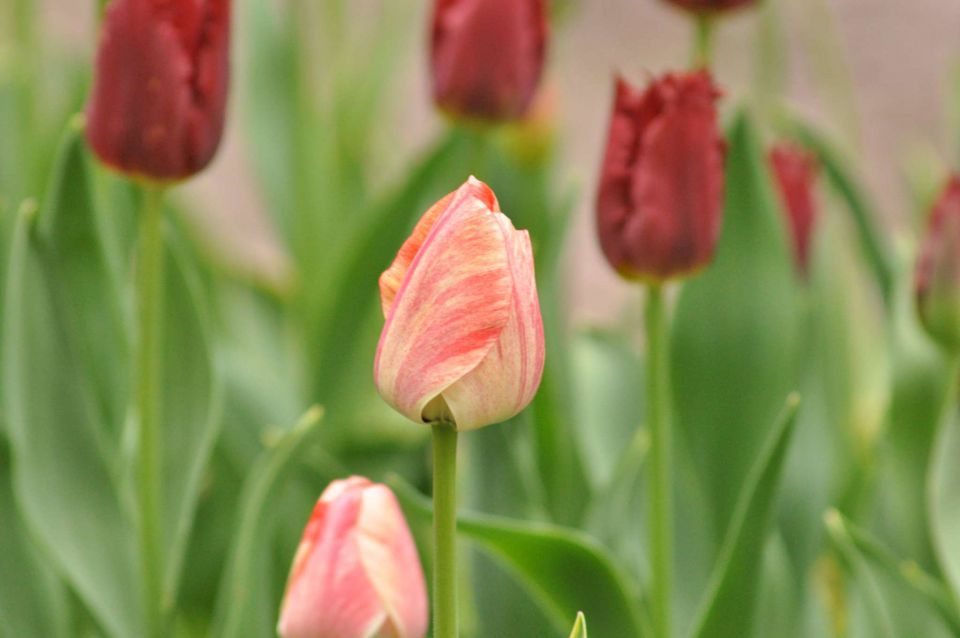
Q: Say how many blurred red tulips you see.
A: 6